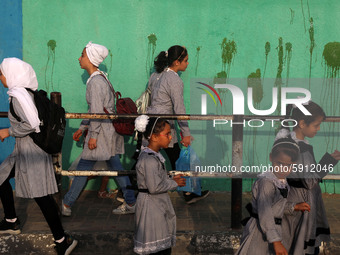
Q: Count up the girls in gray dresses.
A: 6